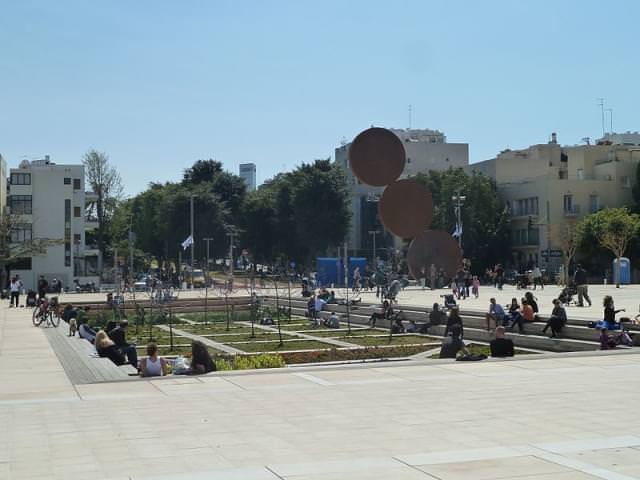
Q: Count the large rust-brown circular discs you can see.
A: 3